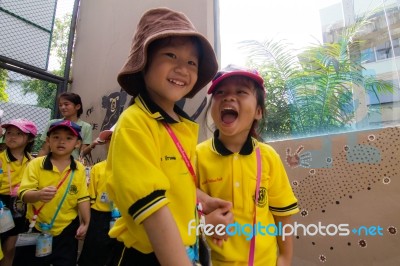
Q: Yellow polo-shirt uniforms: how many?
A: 5